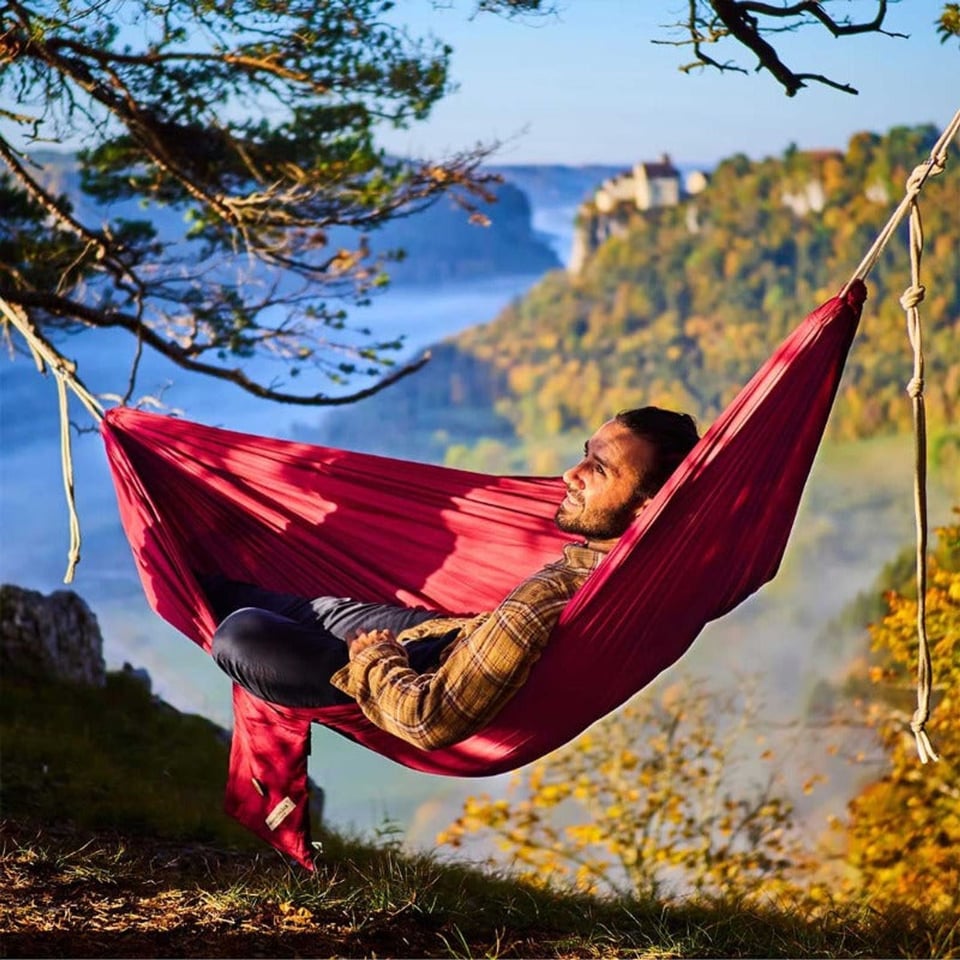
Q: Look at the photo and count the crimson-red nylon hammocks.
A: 1